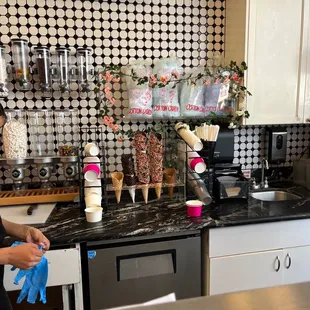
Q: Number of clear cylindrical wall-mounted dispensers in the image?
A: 5